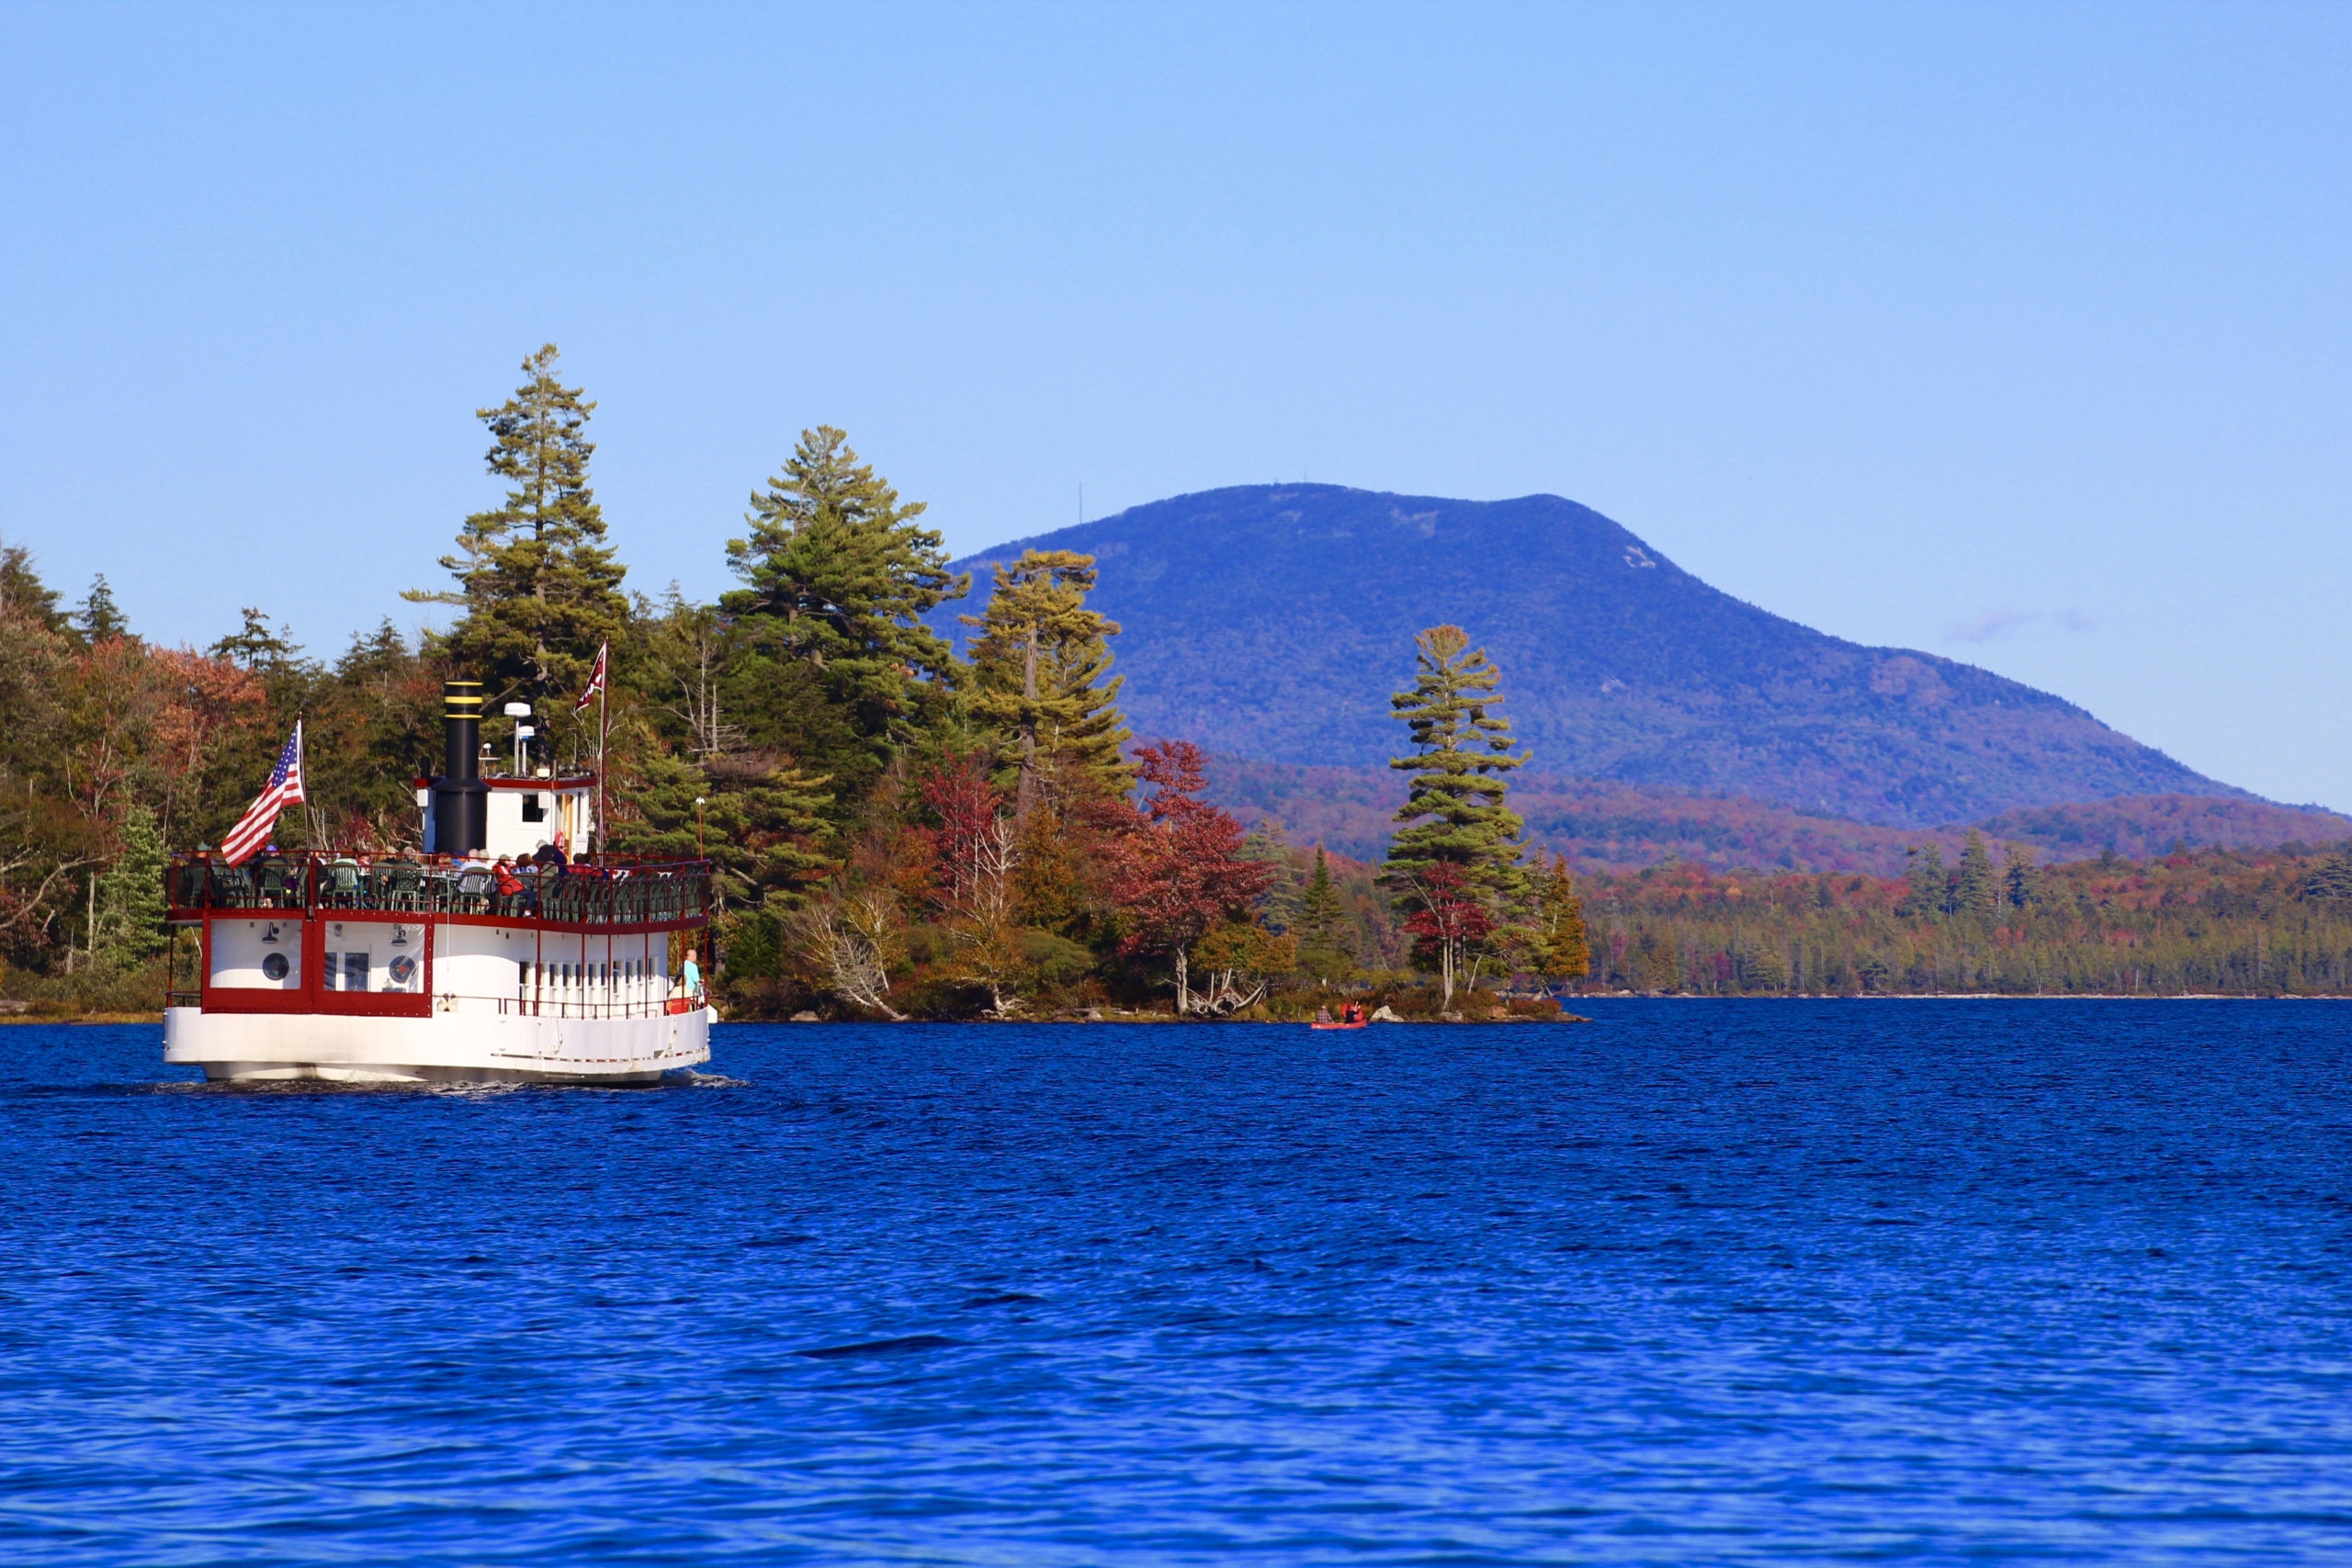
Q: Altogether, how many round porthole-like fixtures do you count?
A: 2